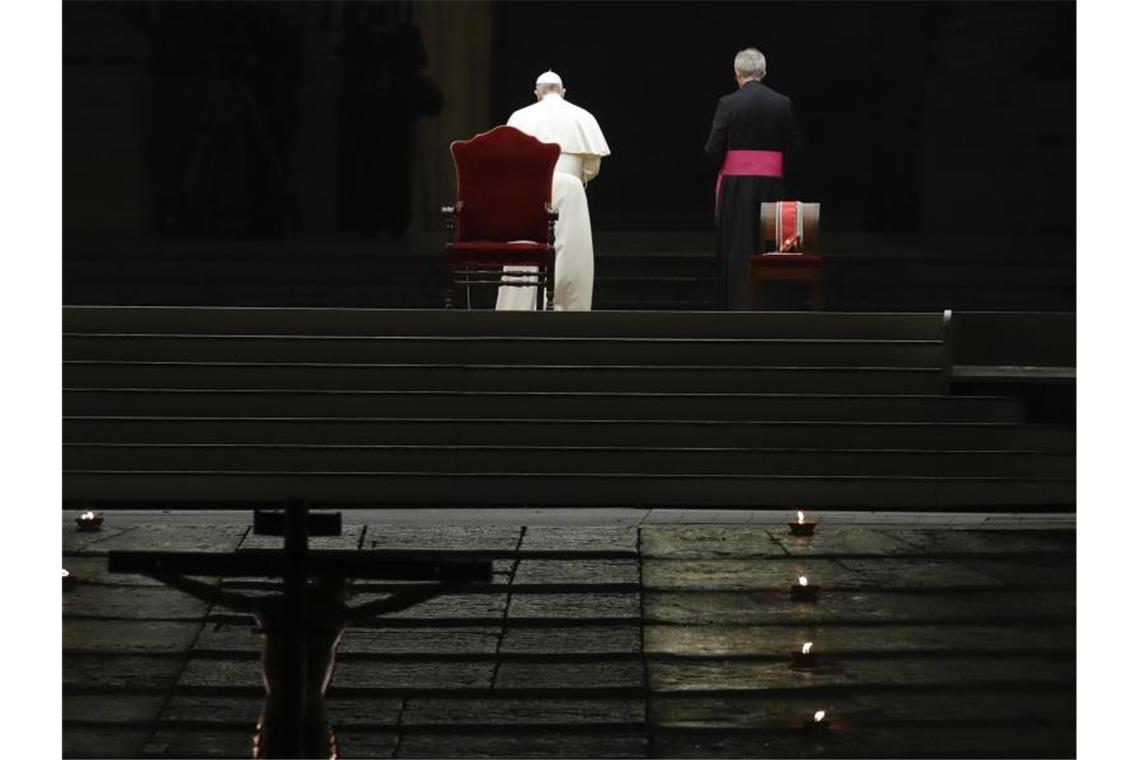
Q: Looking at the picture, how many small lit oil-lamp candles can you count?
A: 6